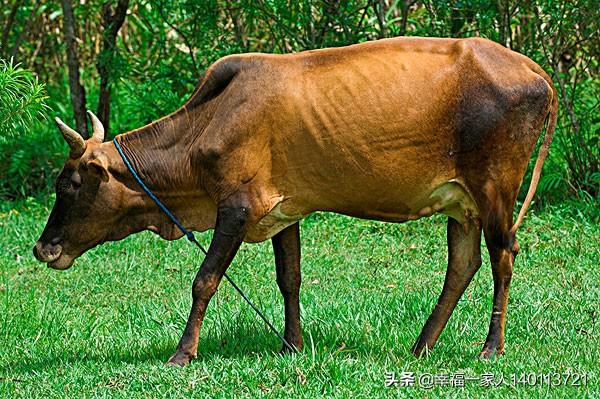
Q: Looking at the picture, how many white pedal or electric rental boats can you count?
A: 0